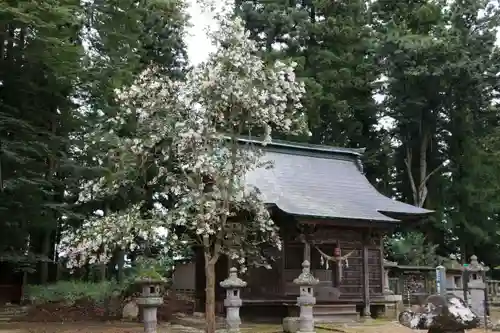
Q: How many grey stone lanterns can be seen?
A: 4